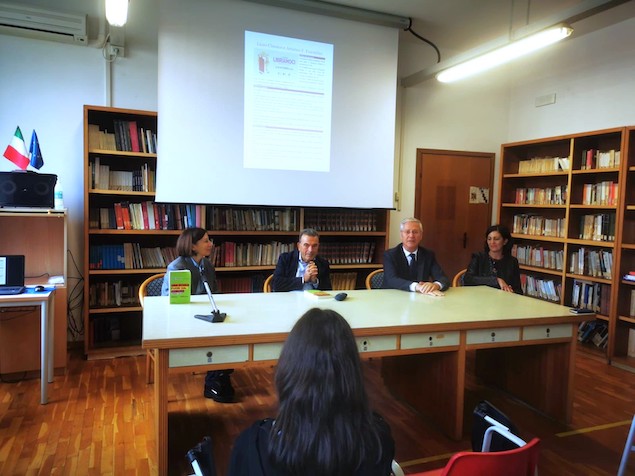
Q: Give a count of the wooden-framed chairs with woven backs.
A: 4